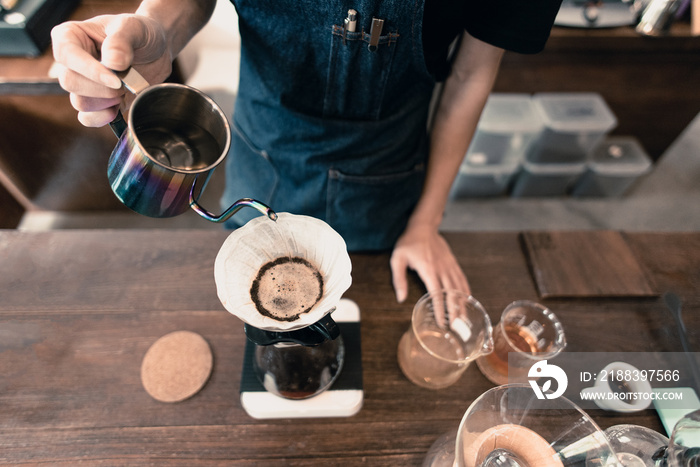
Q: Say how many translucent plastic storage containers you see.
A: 5